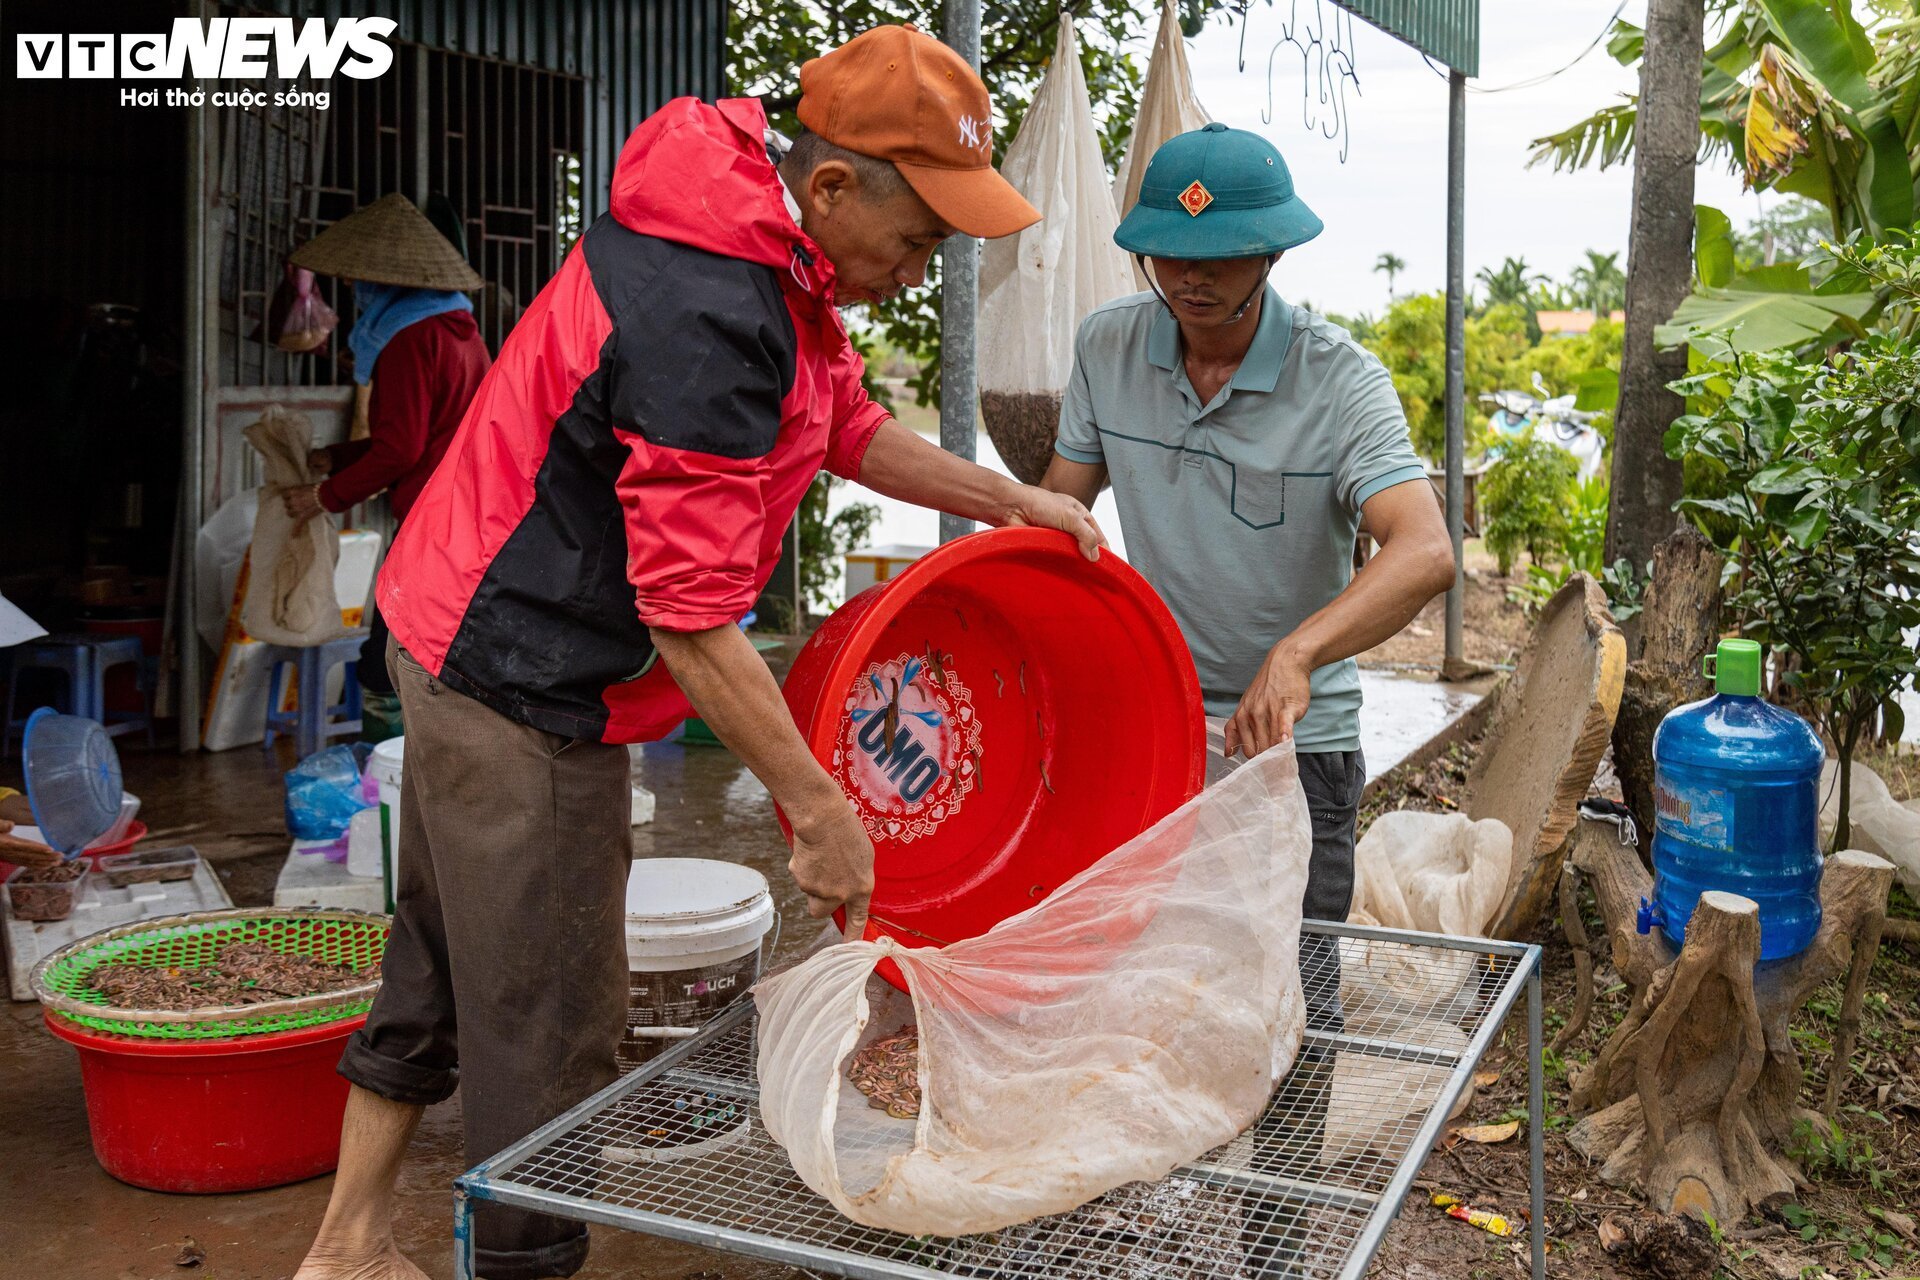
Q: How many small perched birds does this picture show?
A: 0